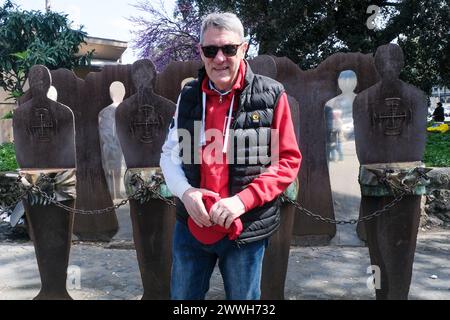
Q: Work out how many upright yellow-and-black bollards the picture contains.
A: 0